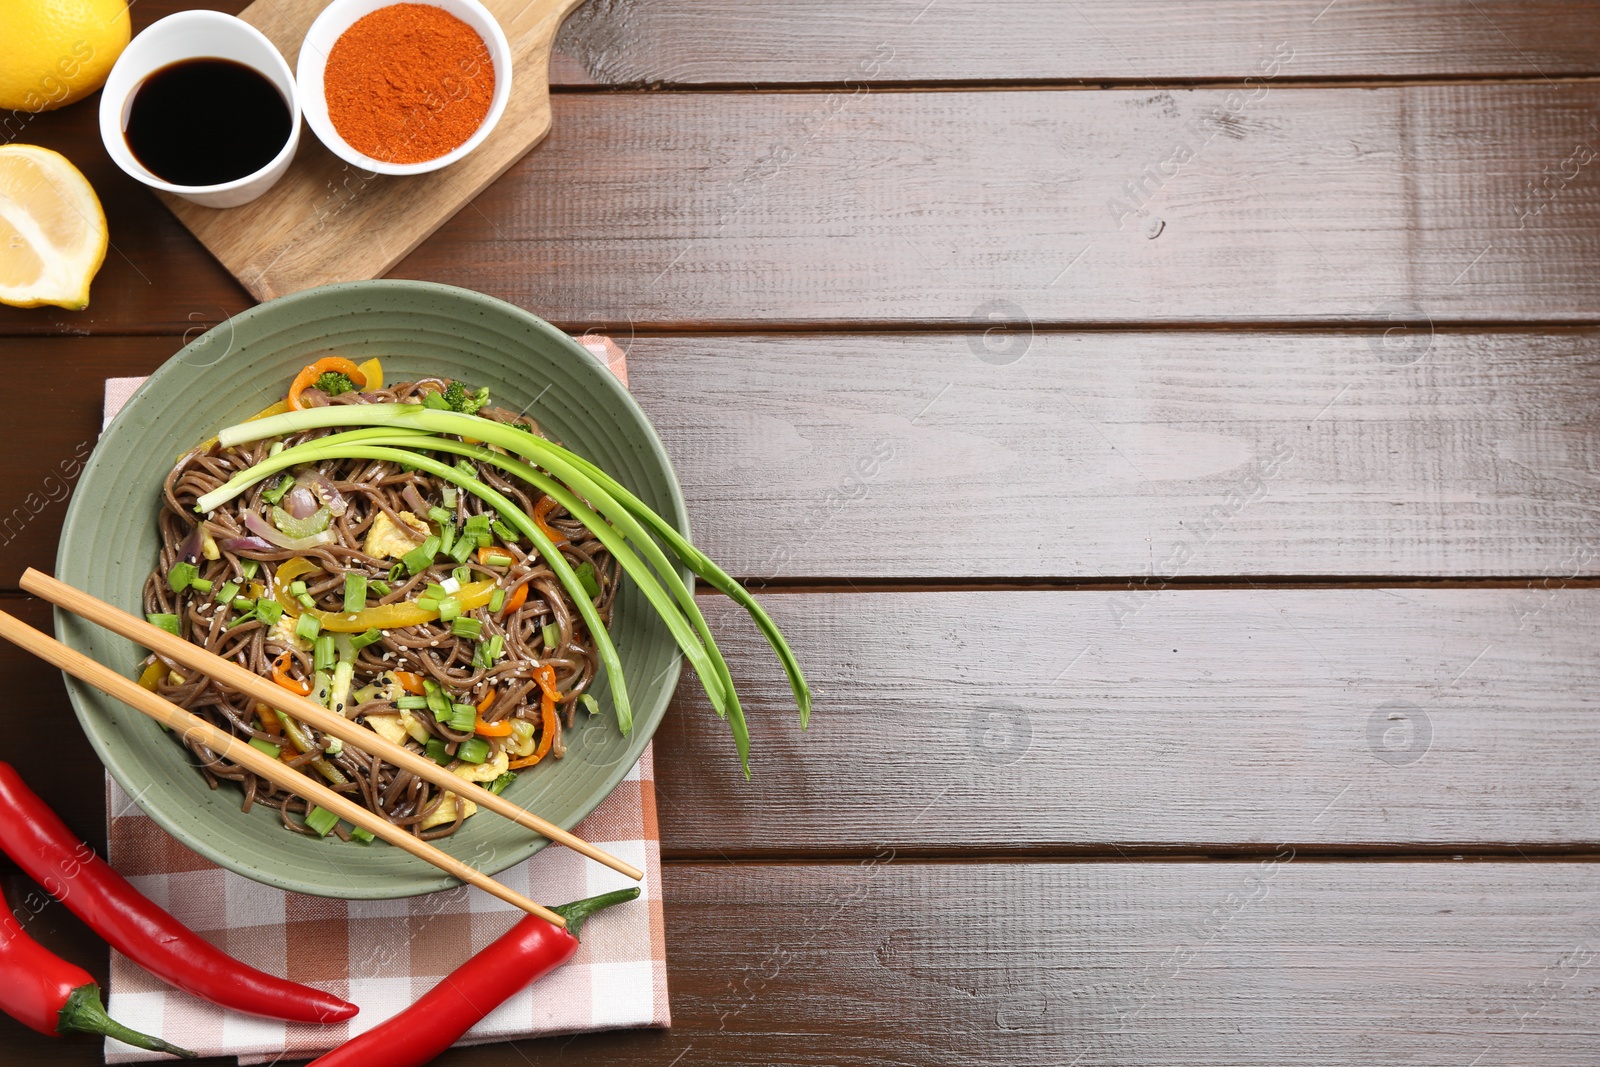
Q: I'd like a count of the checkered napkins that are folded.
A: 1